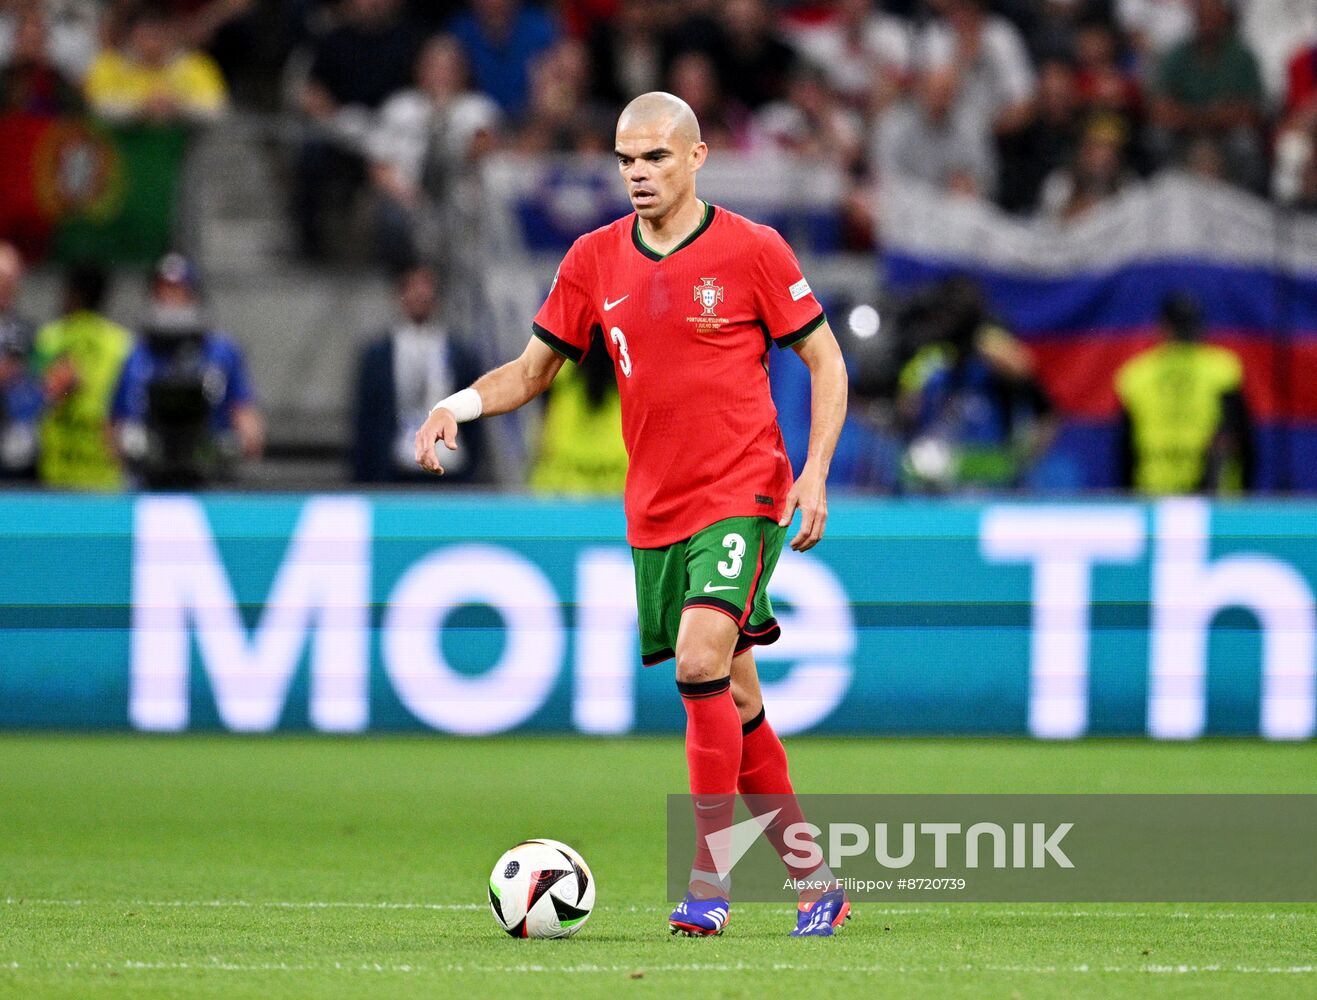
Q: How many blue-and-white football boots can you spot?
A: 2